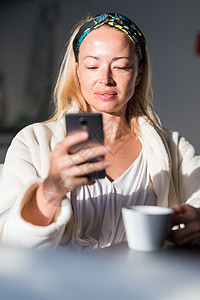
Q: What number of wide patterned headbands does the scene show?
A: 1